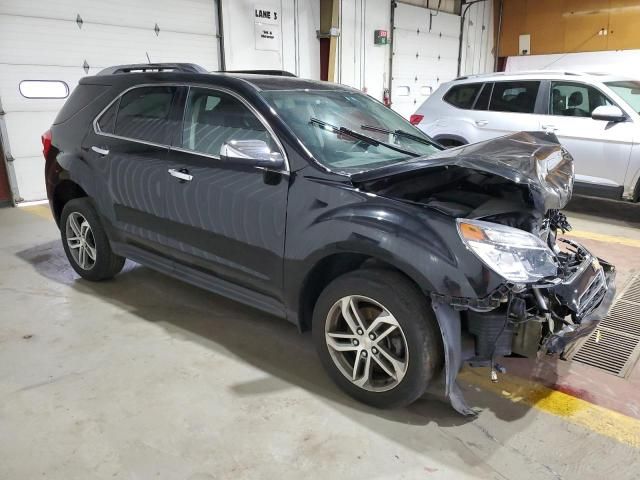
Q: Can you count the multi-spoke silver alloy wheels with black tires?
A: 2